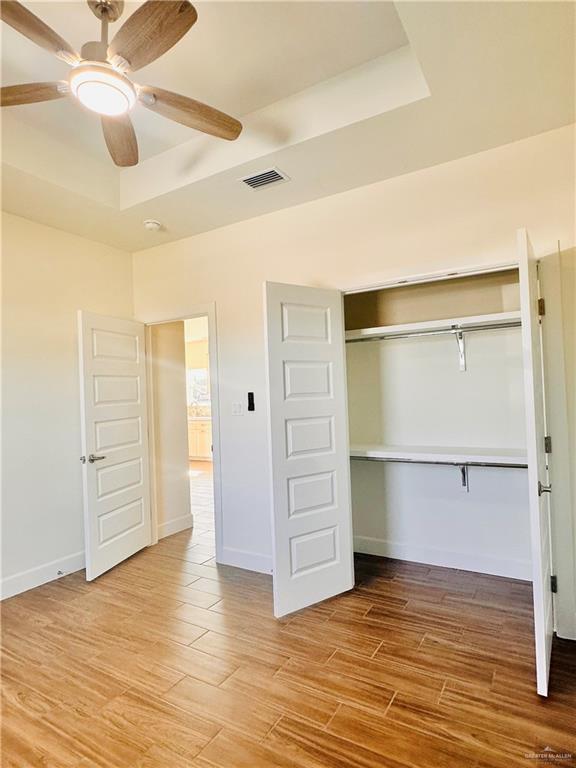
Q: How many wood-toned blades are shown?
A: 5